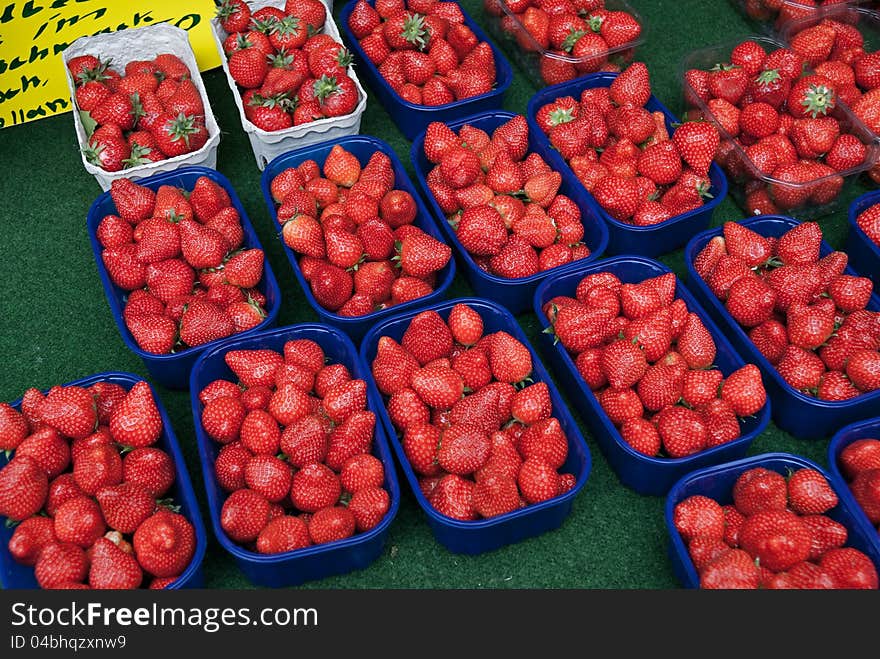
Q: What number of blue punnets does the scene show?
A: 13